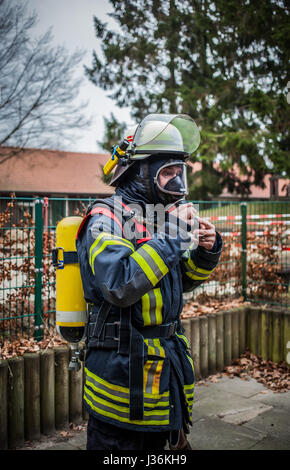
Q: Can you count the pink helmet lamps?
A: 0